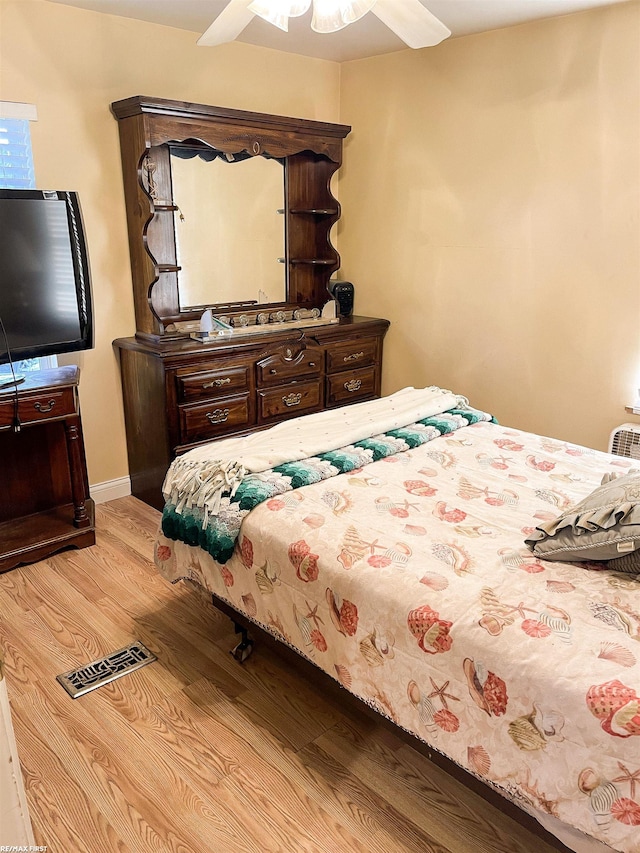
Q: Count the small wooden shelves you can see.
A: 4